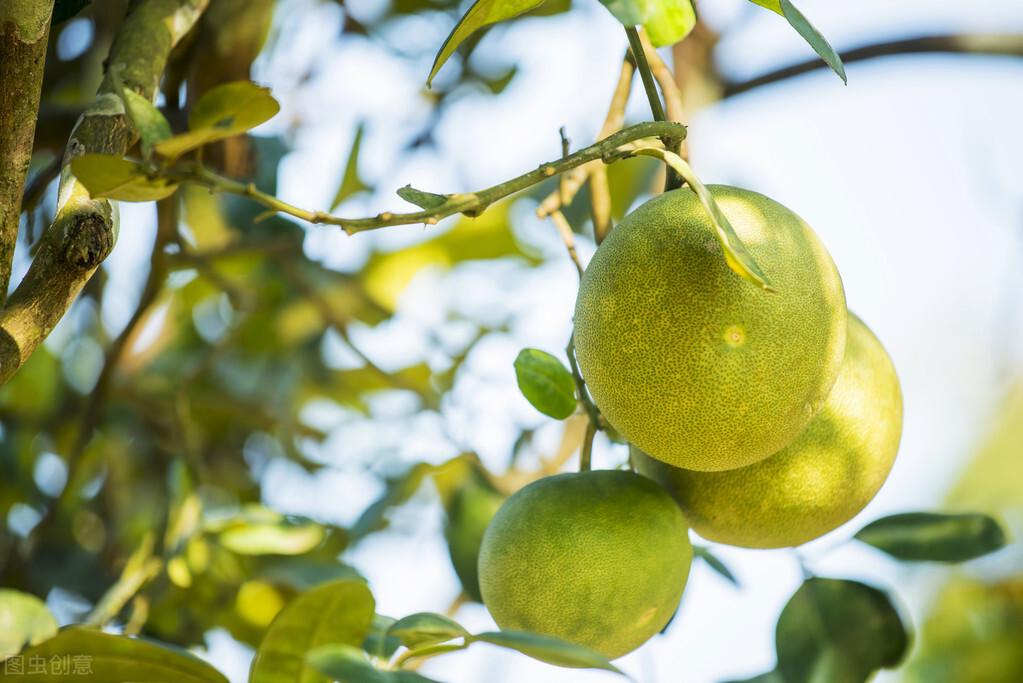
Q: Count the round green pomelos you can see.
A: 3